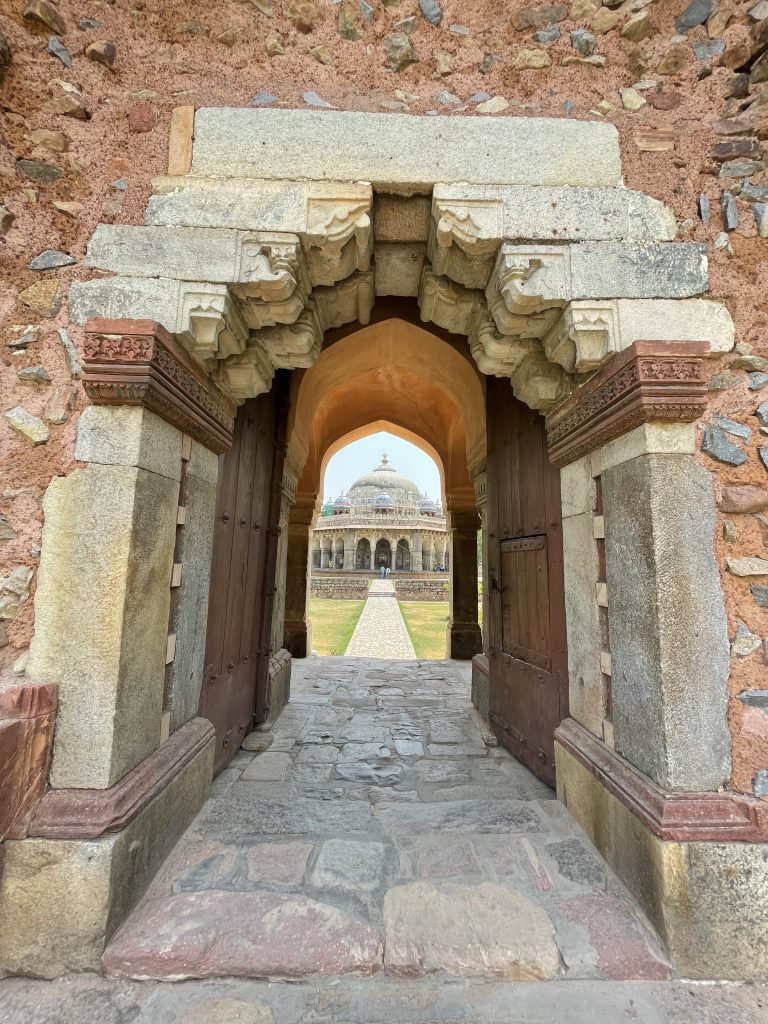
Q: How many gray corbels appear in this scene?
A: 12